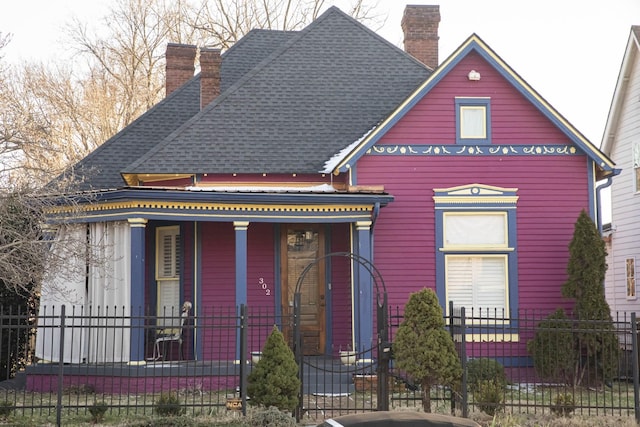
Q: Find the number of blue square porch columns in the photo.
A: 3